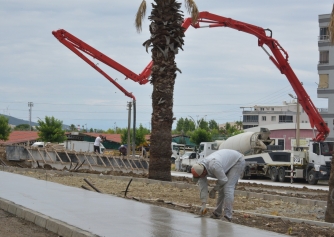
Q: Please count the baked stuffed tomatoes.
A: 0